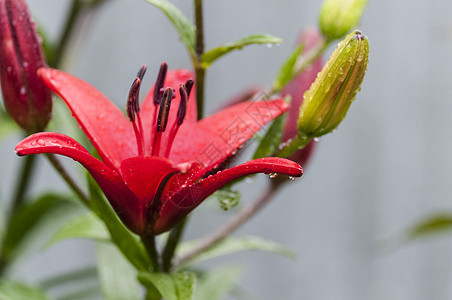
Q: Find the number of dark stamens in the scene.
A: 6